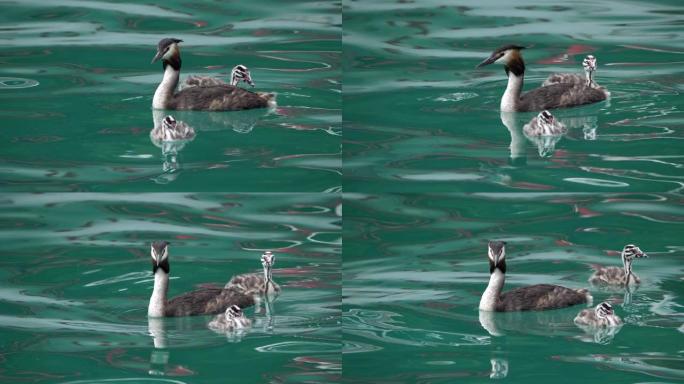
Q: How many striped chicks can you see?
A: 8